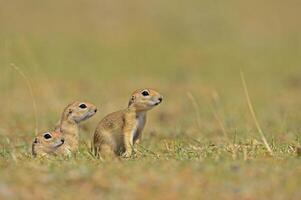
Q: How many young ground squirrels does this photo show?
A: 3